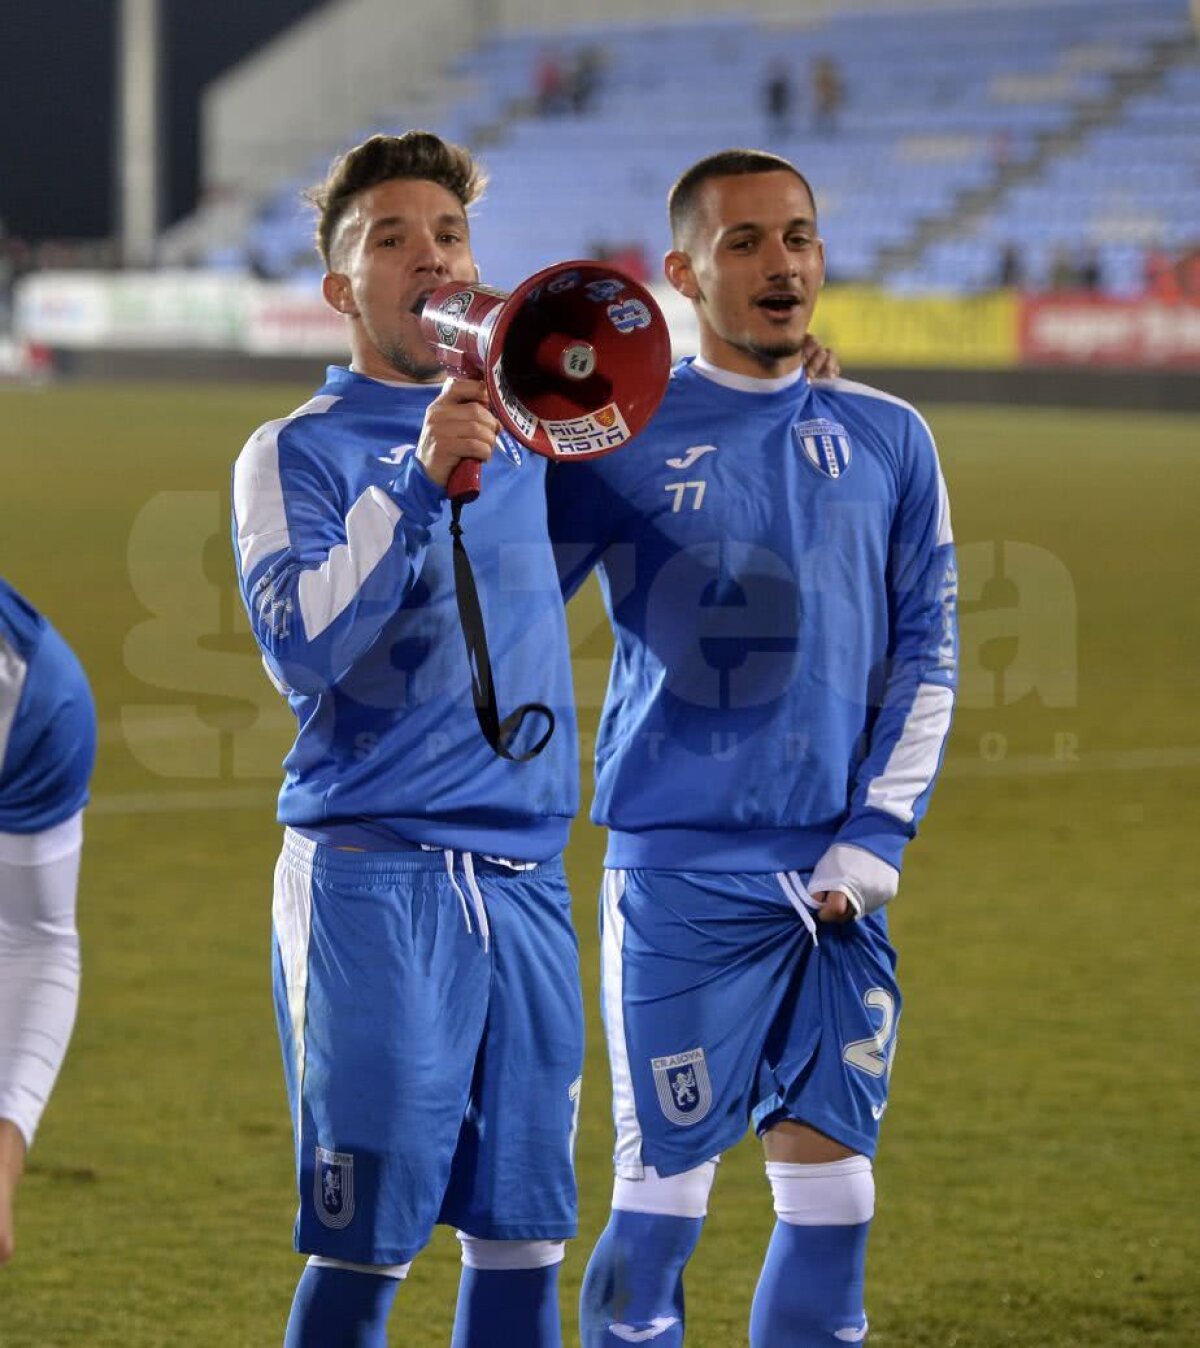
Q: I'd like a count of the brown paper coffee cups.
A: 0